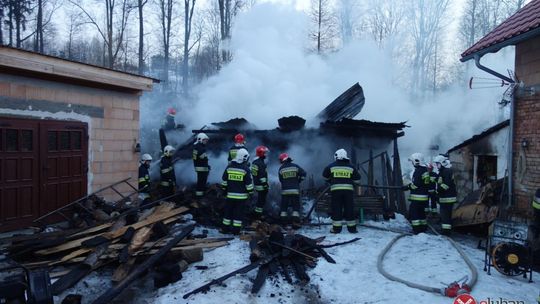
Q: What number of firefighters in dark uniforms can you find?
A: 12